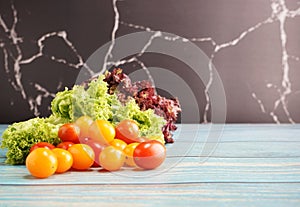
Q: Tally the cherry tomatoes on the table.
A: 14